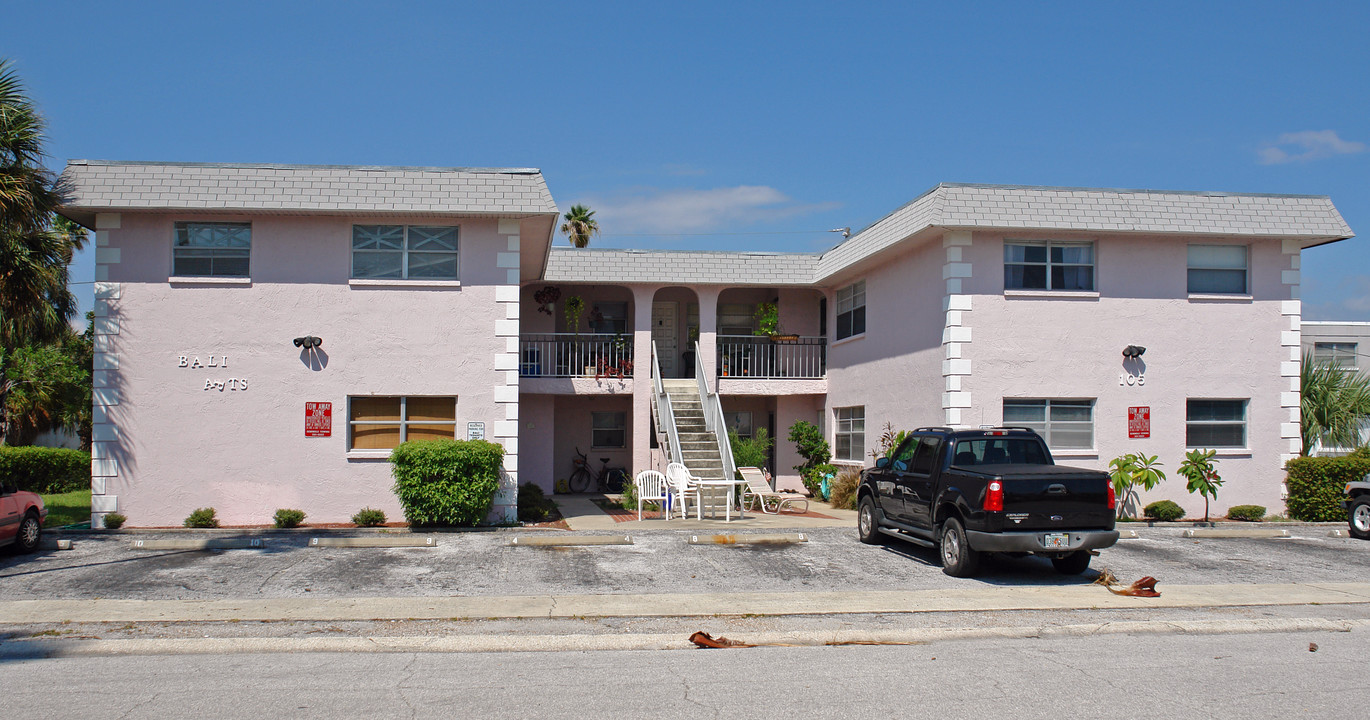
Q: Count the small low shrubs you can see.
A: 6